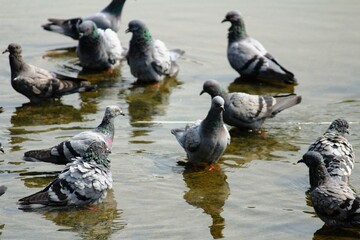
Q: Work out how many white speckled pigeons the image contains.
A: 2